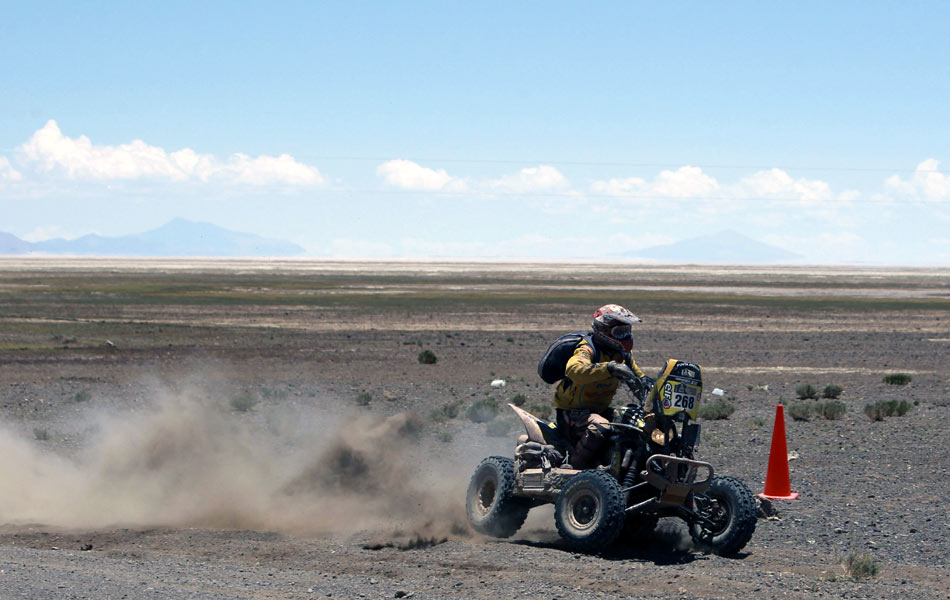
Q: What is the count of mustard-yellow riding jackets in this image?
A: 1